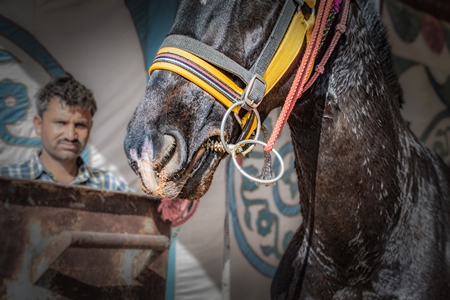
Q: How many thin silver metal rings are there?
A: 2